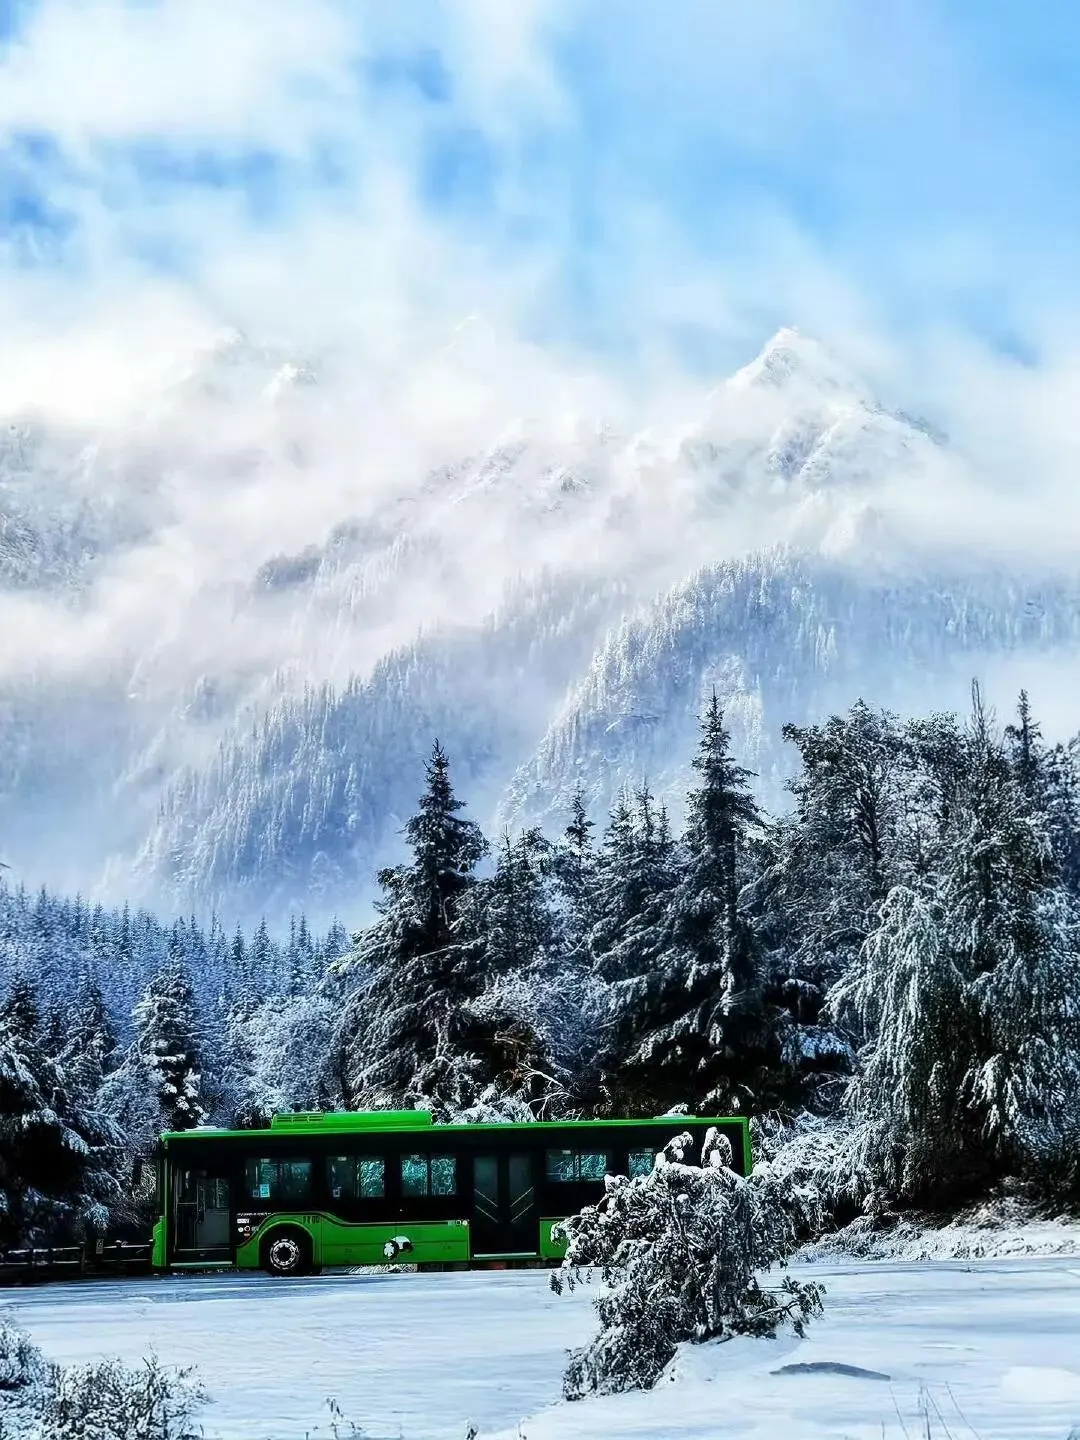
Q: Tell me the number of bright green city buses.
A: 1